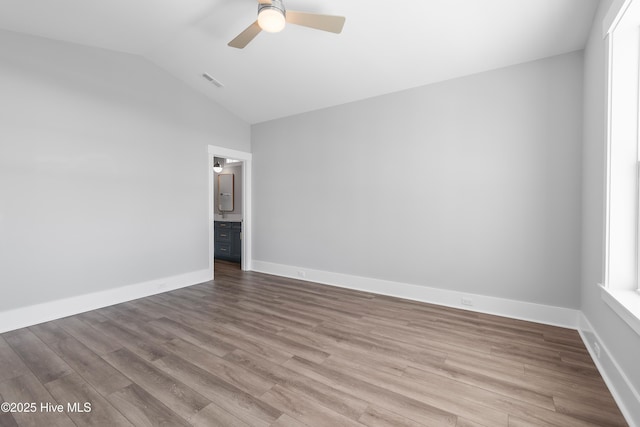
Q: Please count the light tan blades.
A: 3